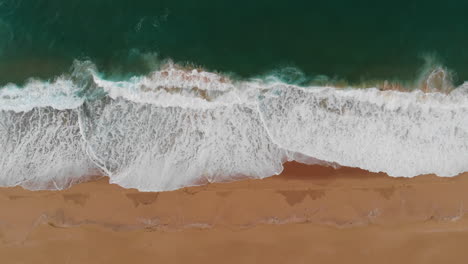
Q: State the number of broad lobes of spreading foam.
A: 3